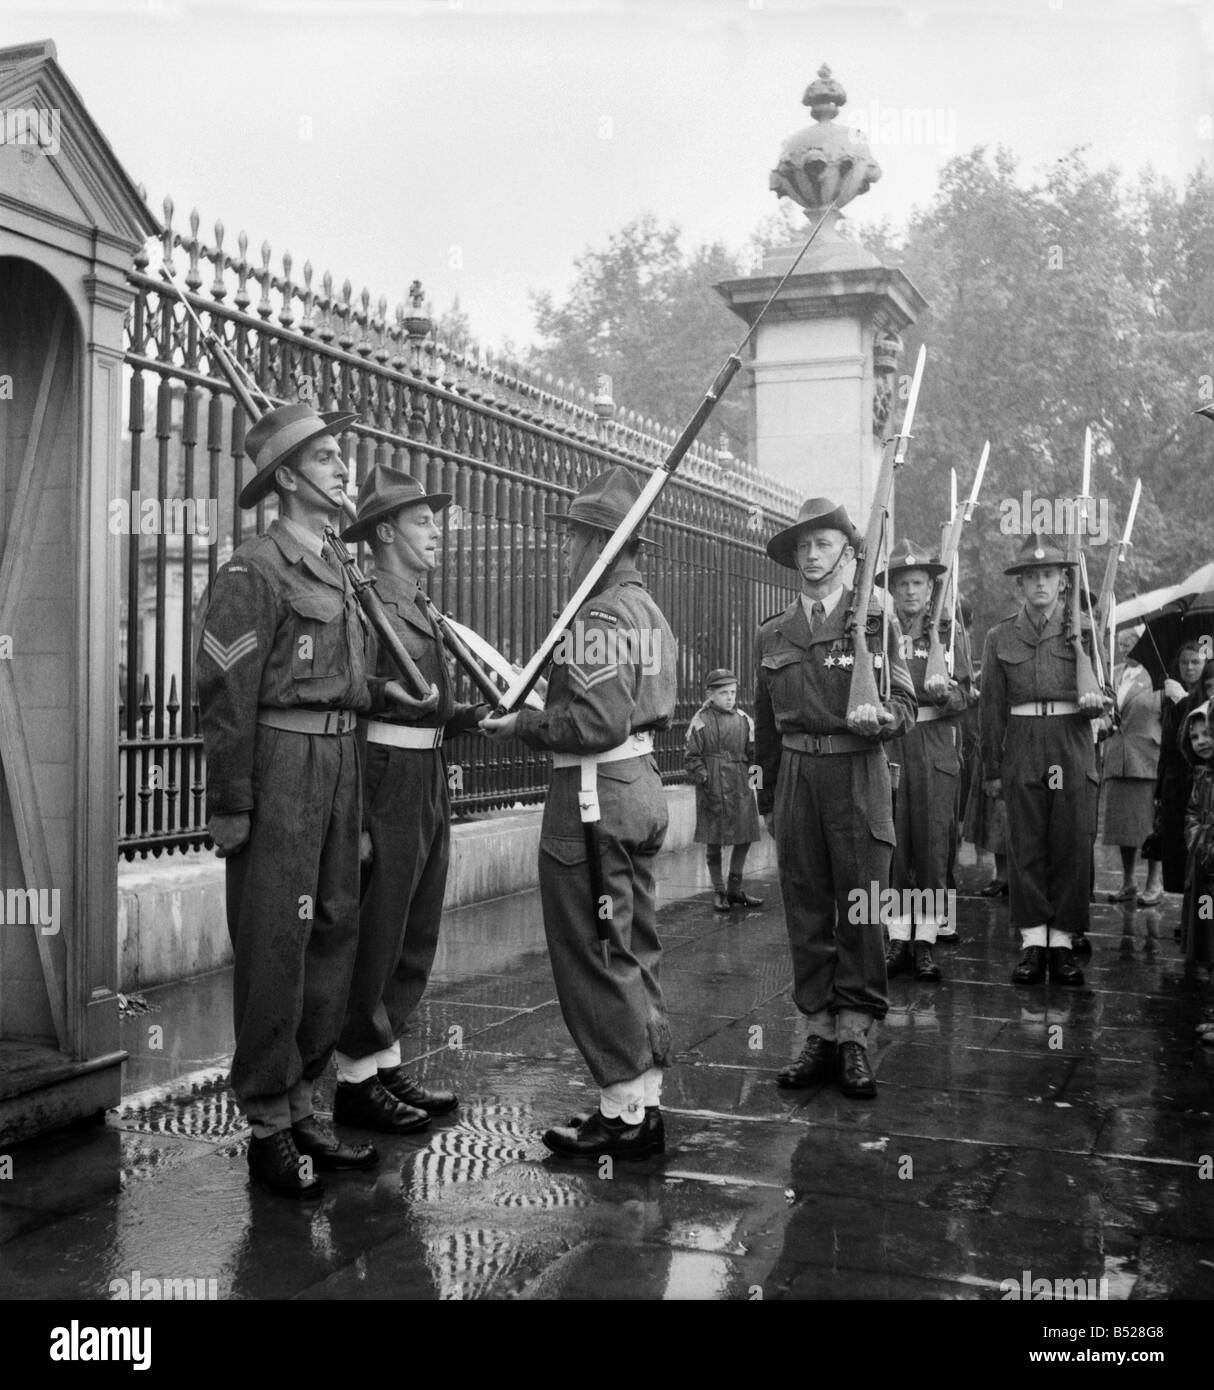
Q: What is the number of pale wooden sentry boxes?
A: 1